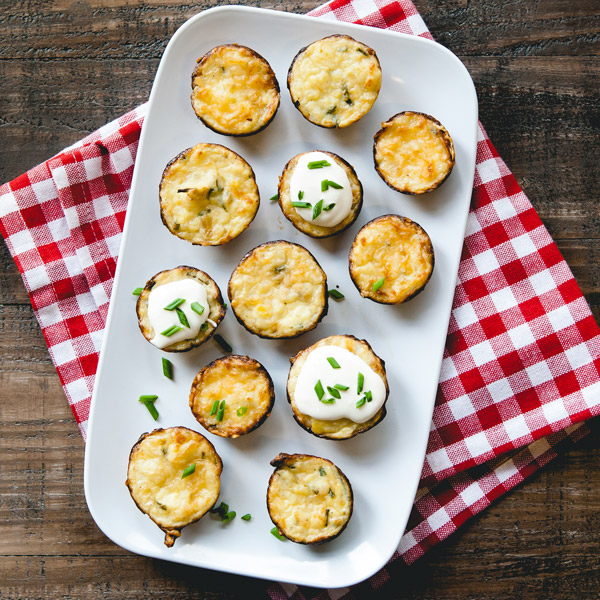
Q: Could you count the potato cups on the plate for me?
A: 12